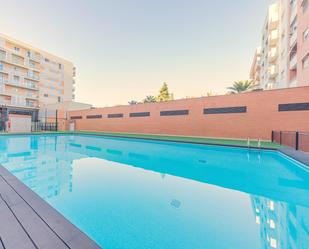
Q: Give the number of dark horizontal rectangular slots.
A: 7